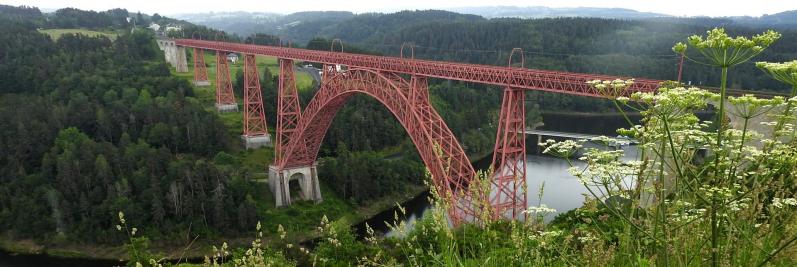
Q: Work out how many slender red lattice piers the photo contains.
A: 5